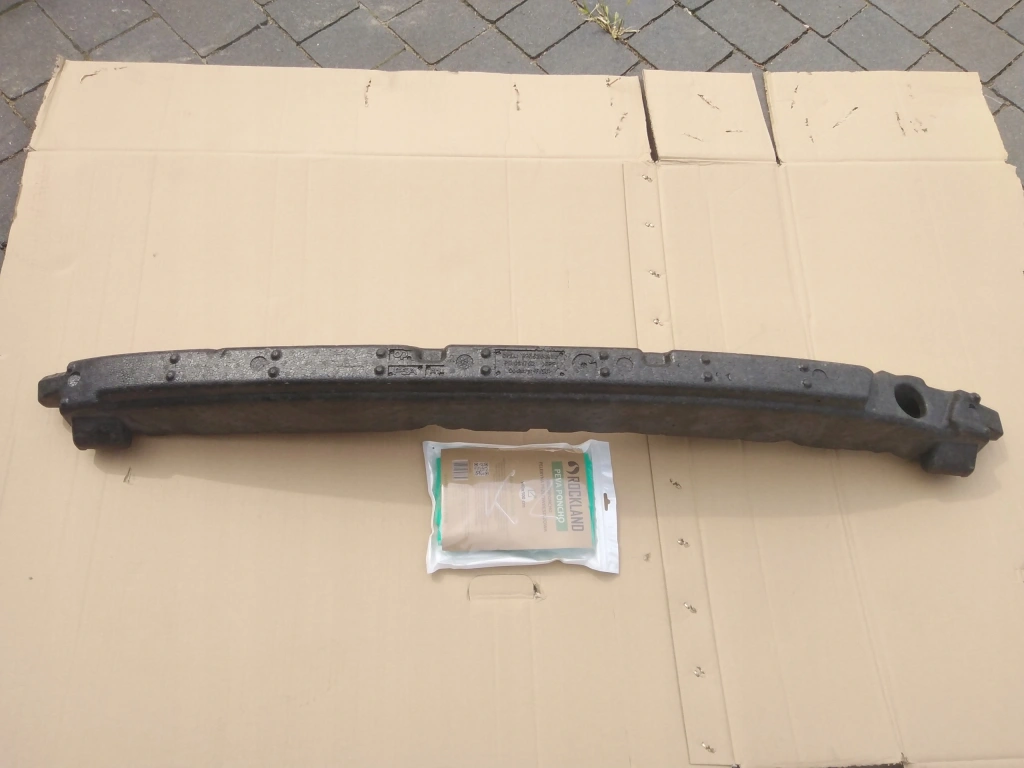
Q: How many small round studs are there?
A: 14